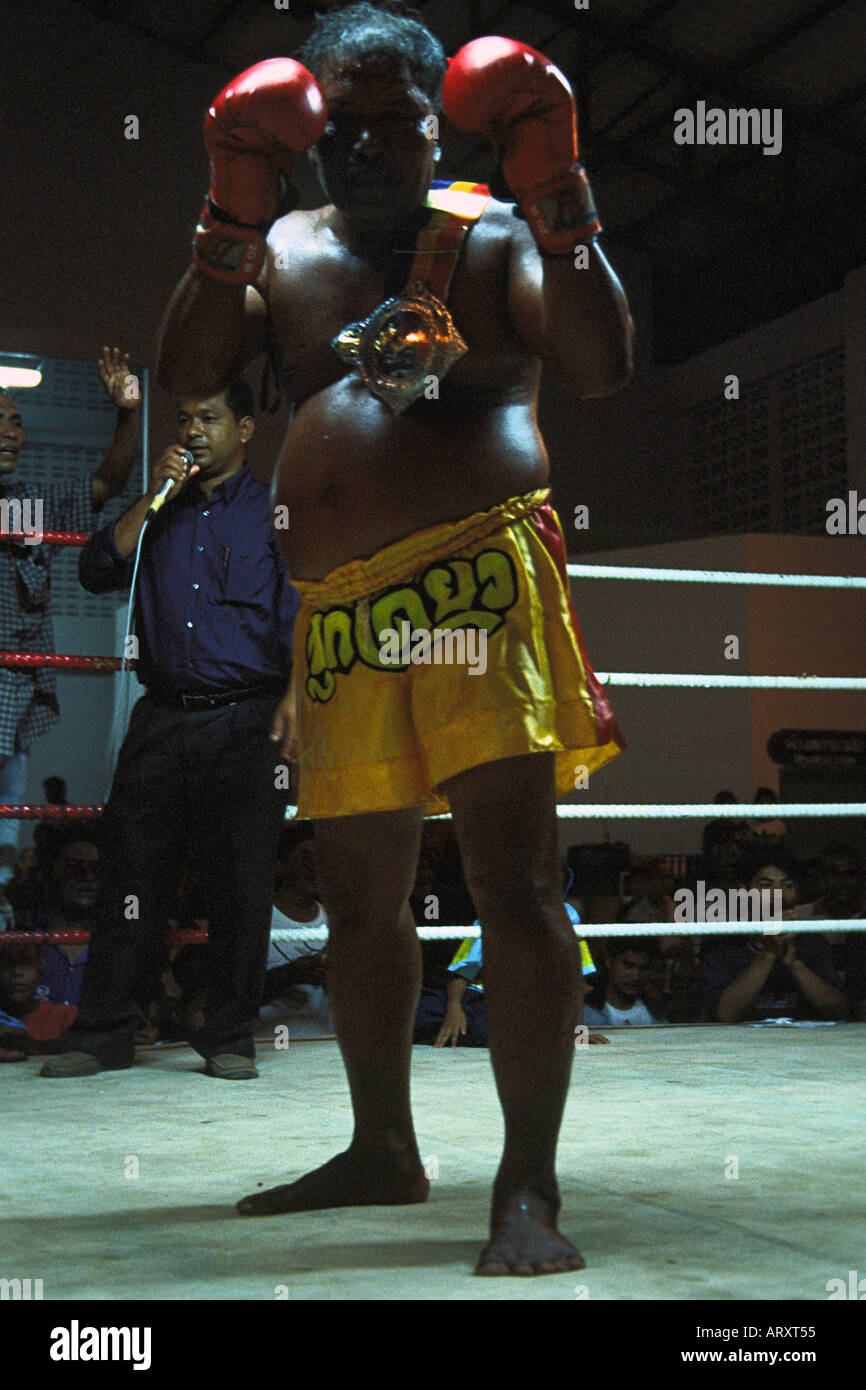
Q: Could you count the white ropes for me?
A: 4